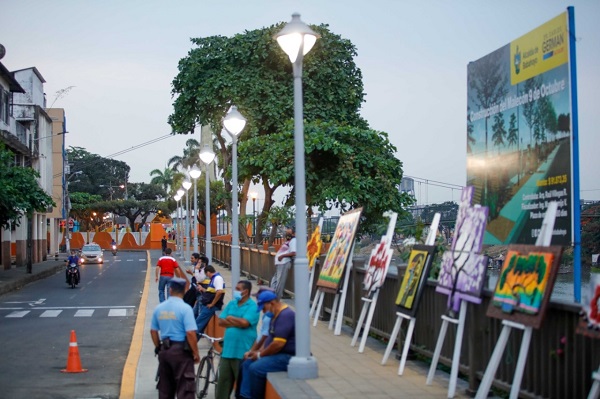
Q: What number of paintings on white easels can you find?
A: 7